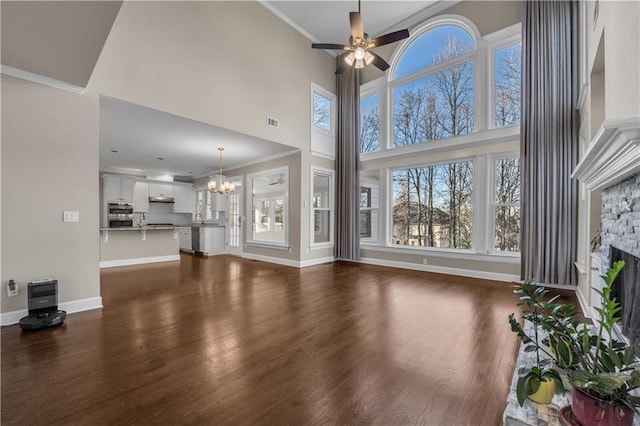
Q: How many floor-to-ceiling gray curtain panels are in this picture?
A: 2